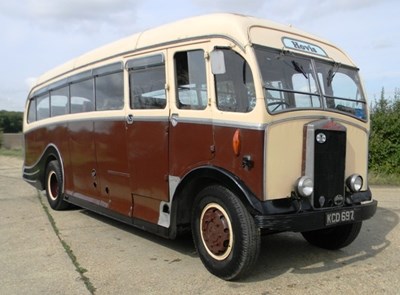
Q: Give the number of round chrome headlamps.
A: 2